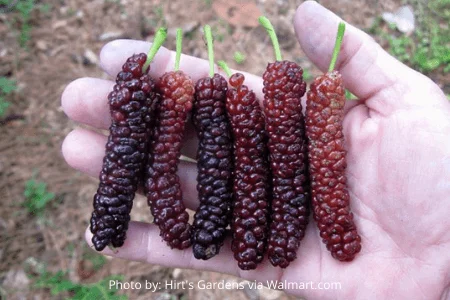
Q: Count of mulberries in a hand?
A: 6